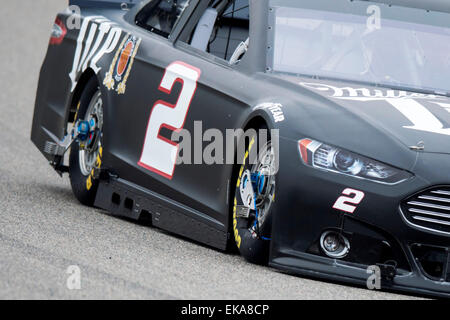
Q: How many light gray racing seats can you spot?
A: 1